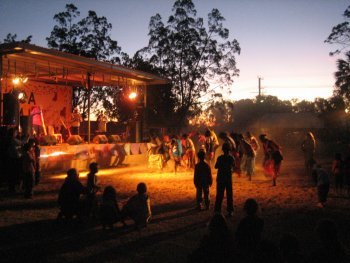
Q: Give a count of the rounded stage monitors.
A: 4